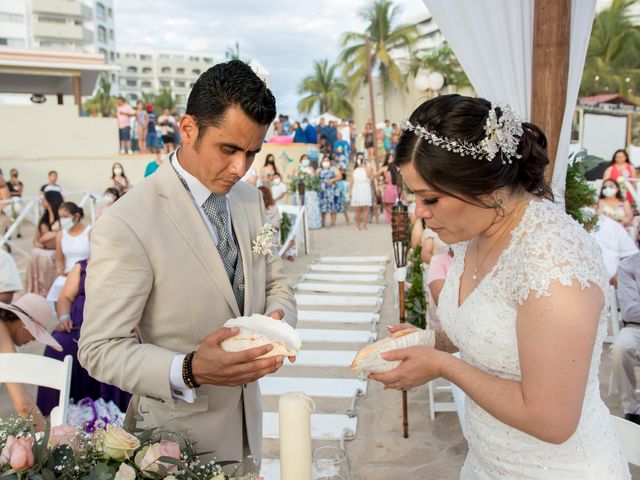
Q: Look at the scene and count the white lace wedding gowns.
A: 1